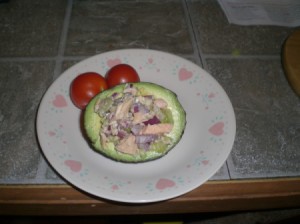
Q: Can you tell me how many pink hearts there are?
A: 6